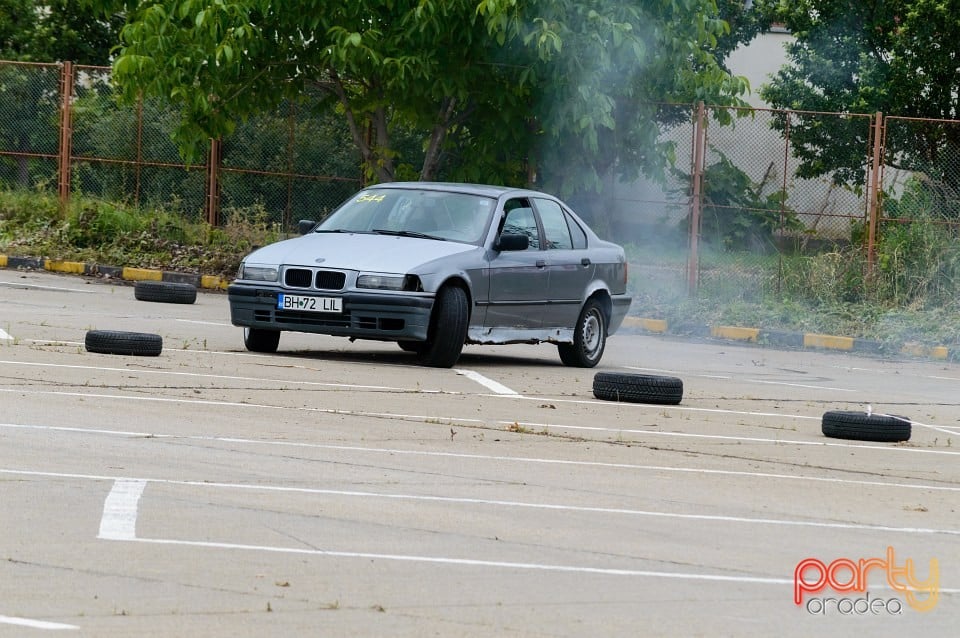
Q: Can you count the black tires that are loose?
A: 4